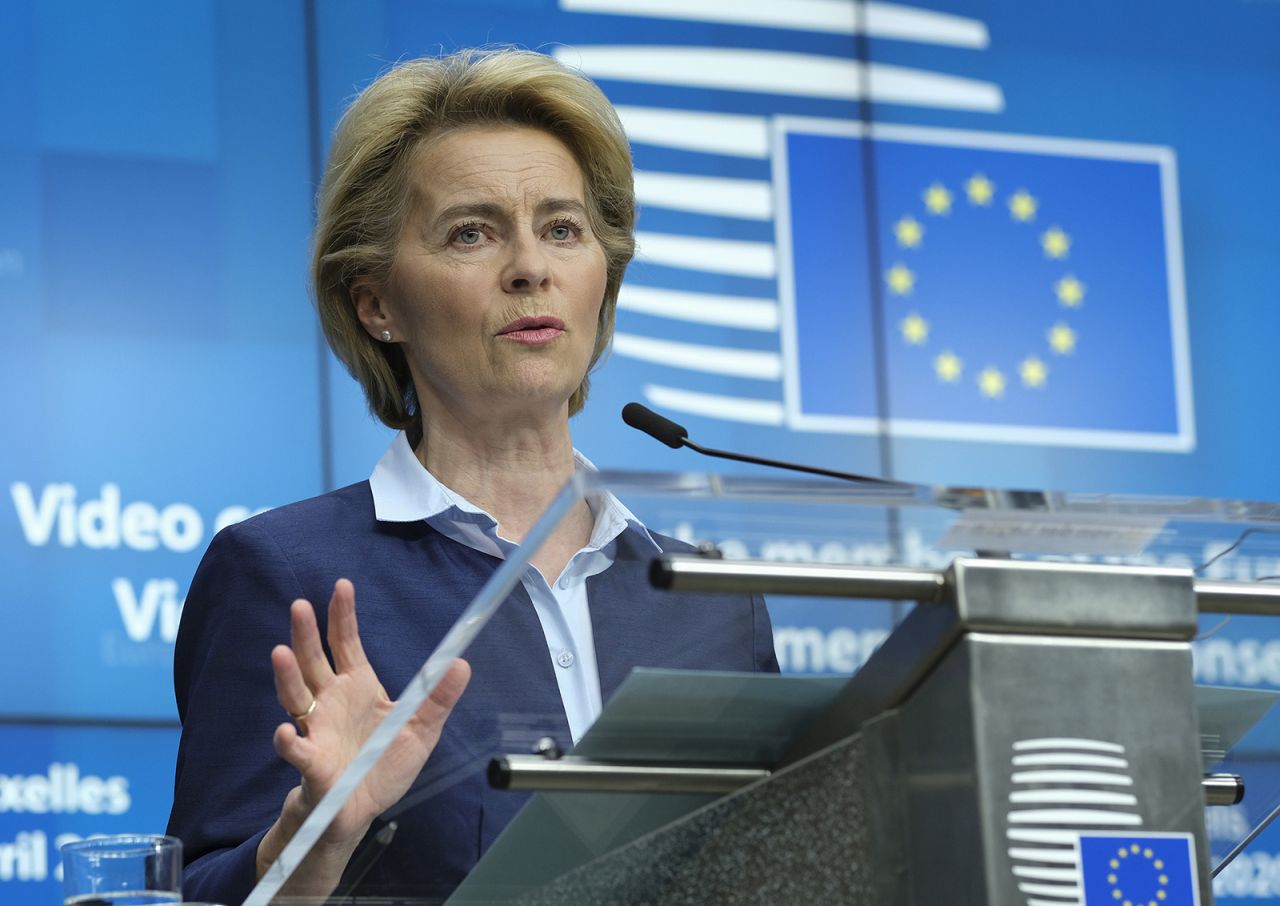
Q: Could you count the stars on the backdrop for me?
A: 12